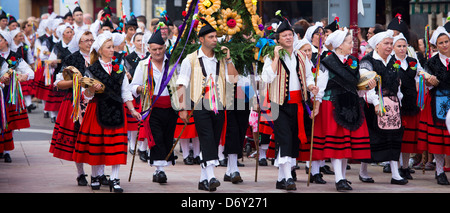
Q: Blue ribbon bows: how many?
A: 1